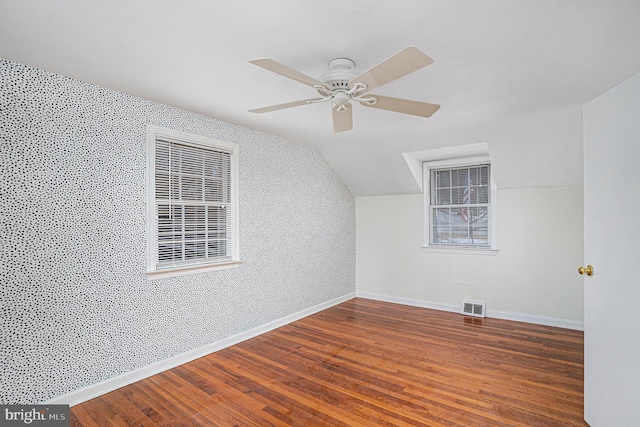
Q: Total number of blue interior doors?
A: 0